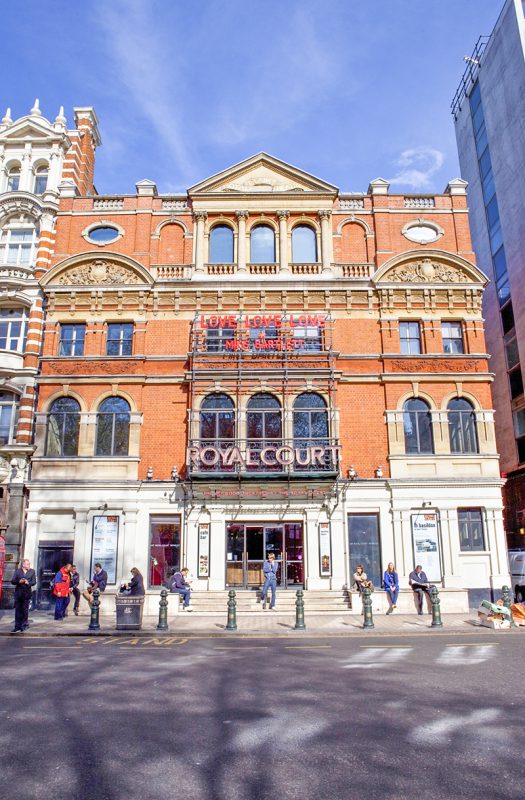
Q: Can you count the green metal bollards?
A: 7